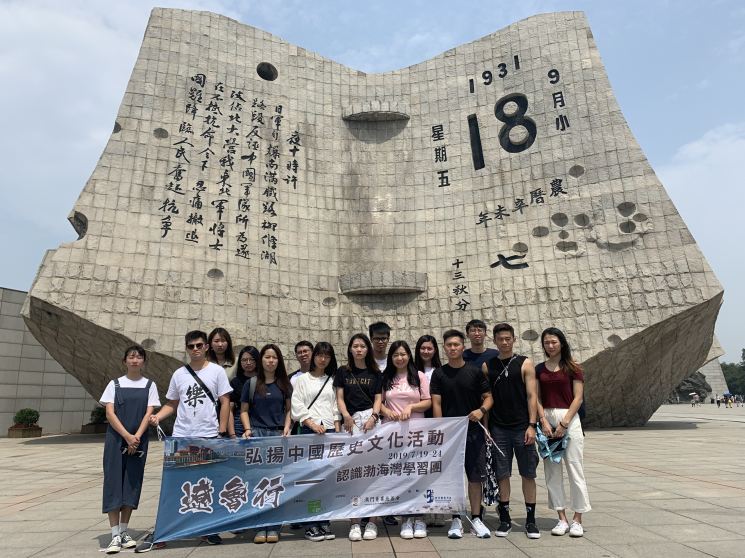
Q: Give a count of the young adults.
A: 15